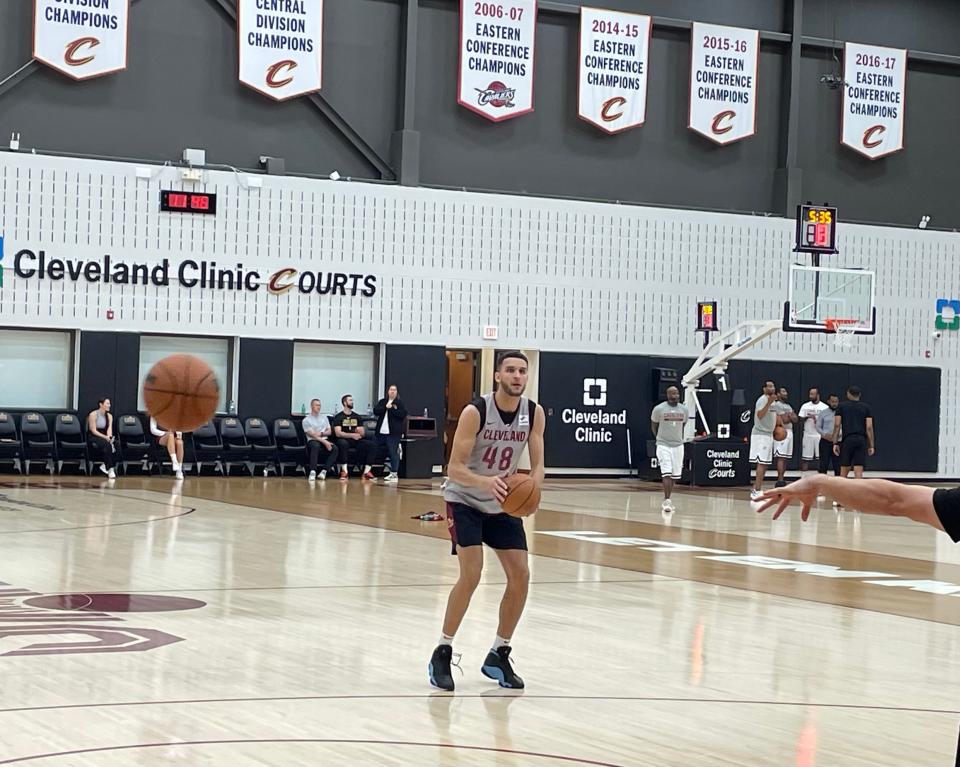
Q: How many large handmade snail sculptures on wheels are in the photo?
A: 0